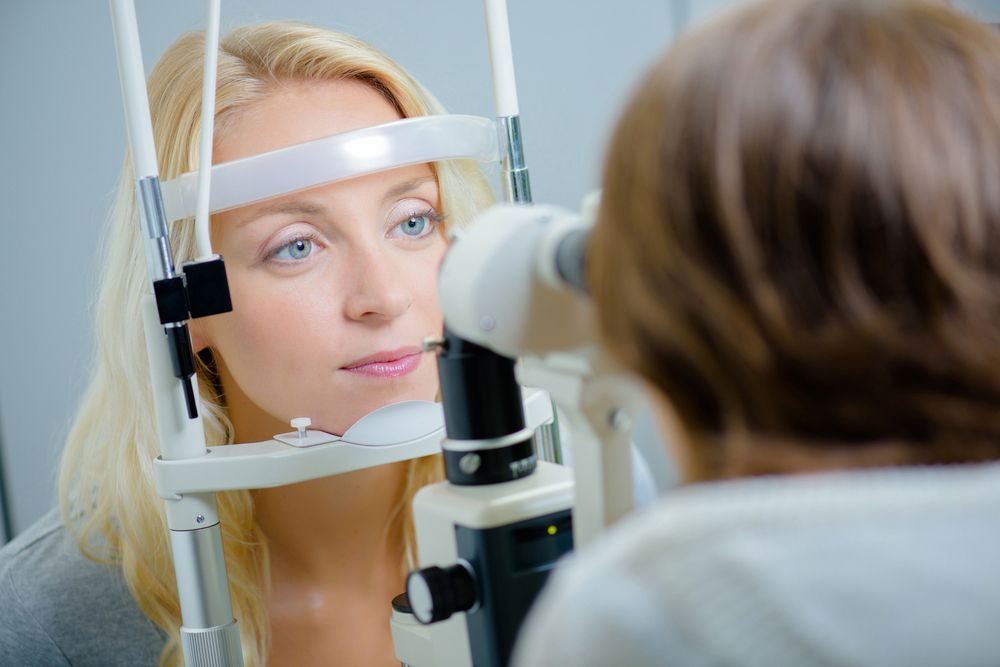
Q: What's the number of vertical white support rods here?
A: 3